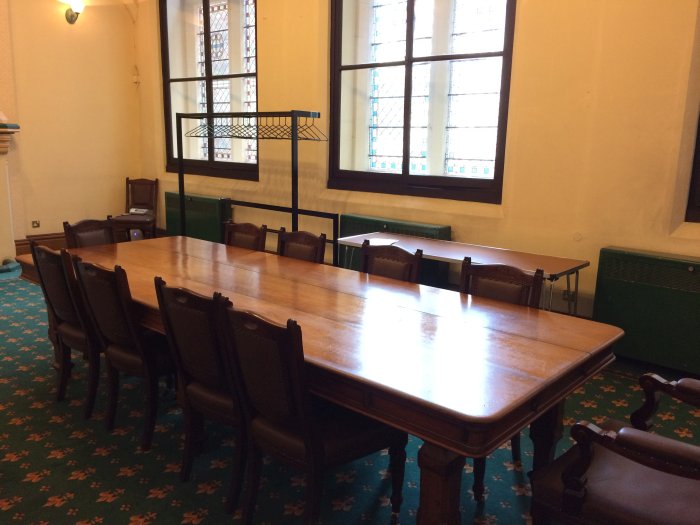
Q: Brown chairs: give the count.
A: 11